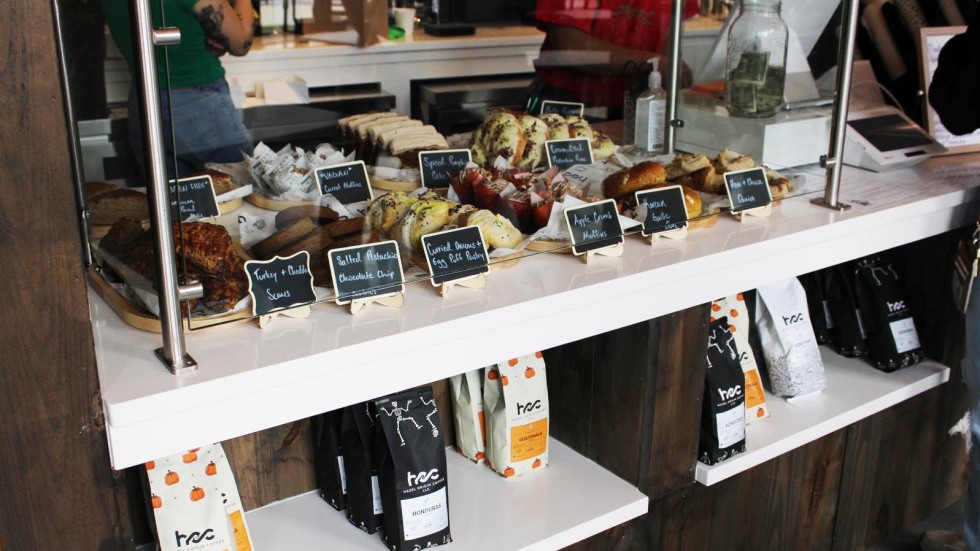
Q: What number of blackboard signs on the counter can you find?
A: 11